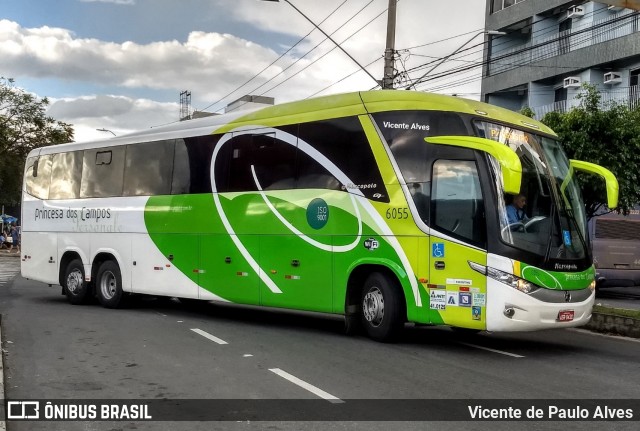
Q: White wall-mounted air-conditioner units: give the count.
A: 3